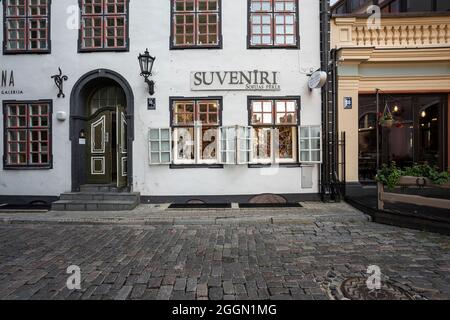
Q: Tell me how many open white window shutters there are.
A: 4